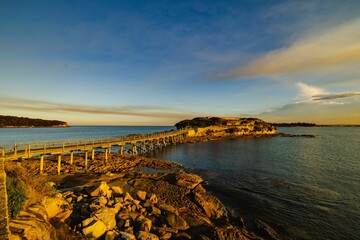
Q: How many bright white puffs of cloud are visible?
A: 1